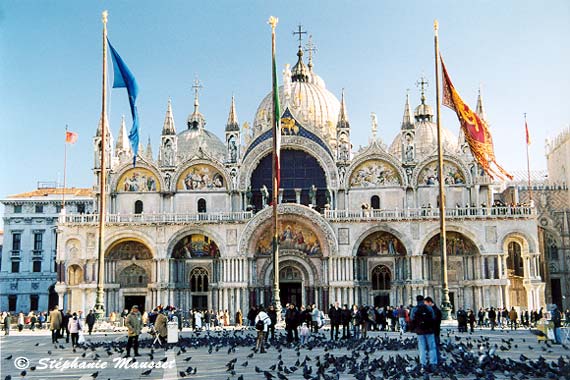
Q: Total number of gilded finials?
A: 3